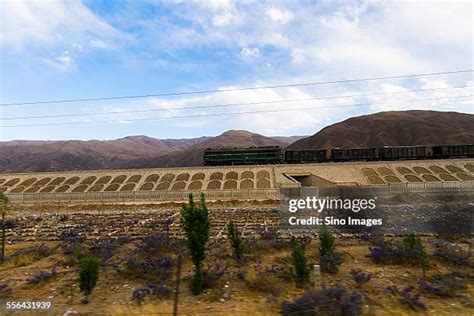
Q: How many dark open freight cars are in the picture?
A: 4